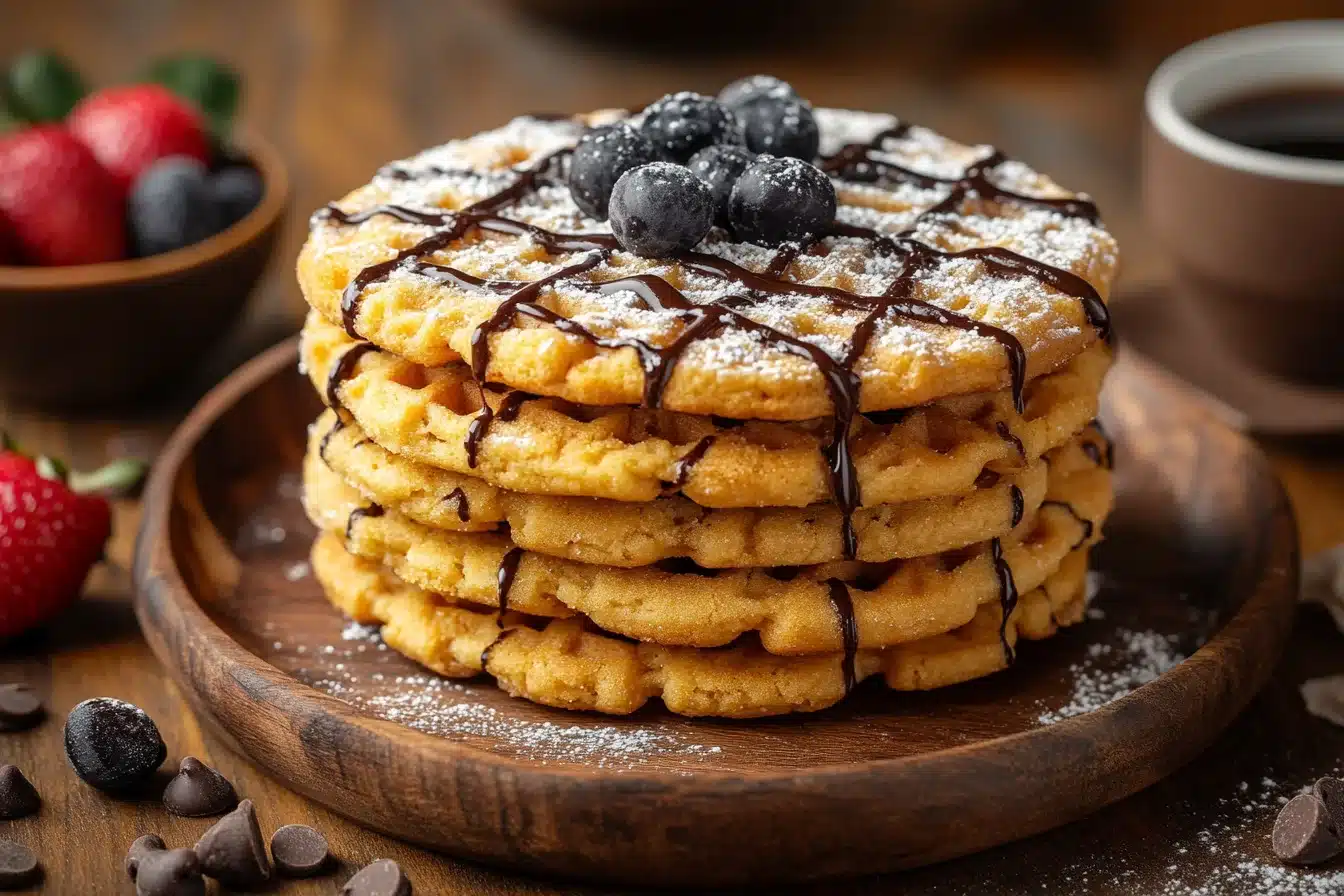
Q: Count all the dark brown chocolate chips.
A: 11